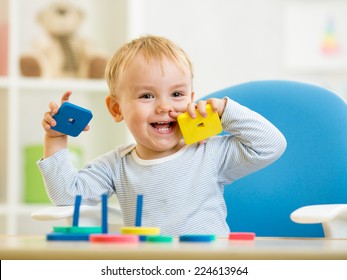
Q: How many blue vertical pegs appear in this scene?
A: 3